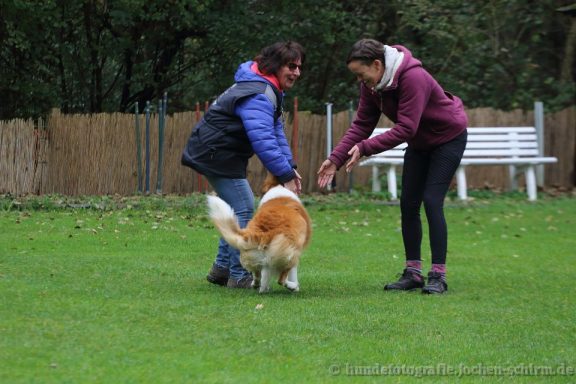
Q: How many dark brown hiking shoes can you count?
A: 2